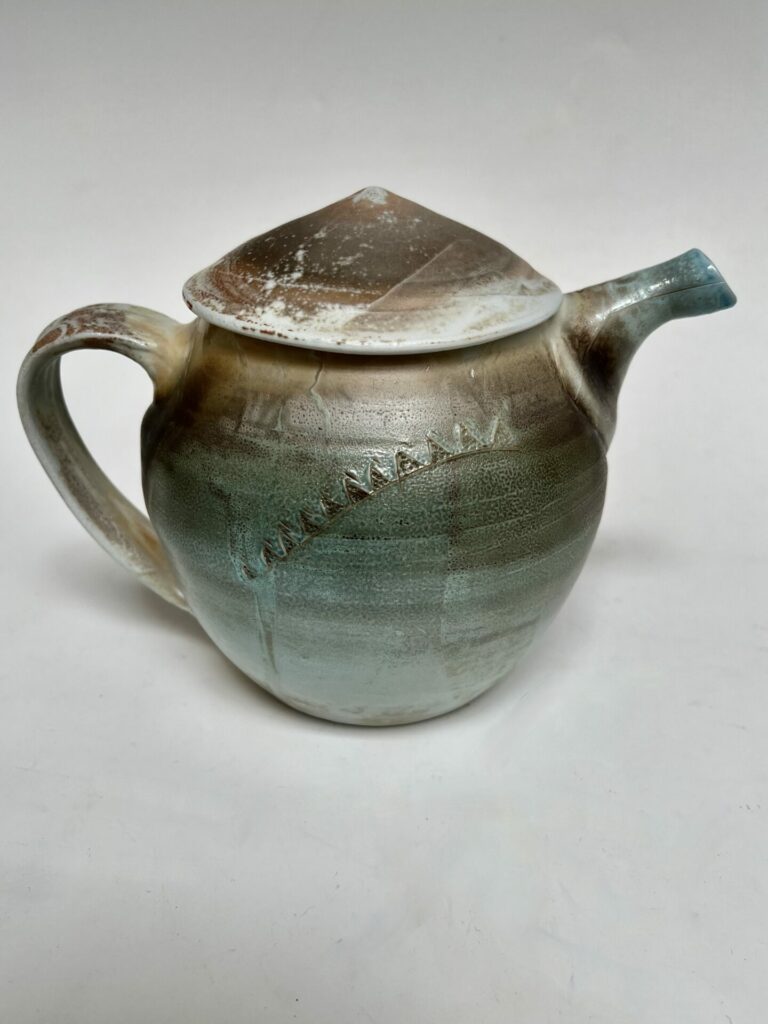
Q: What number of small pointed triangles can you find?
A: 11